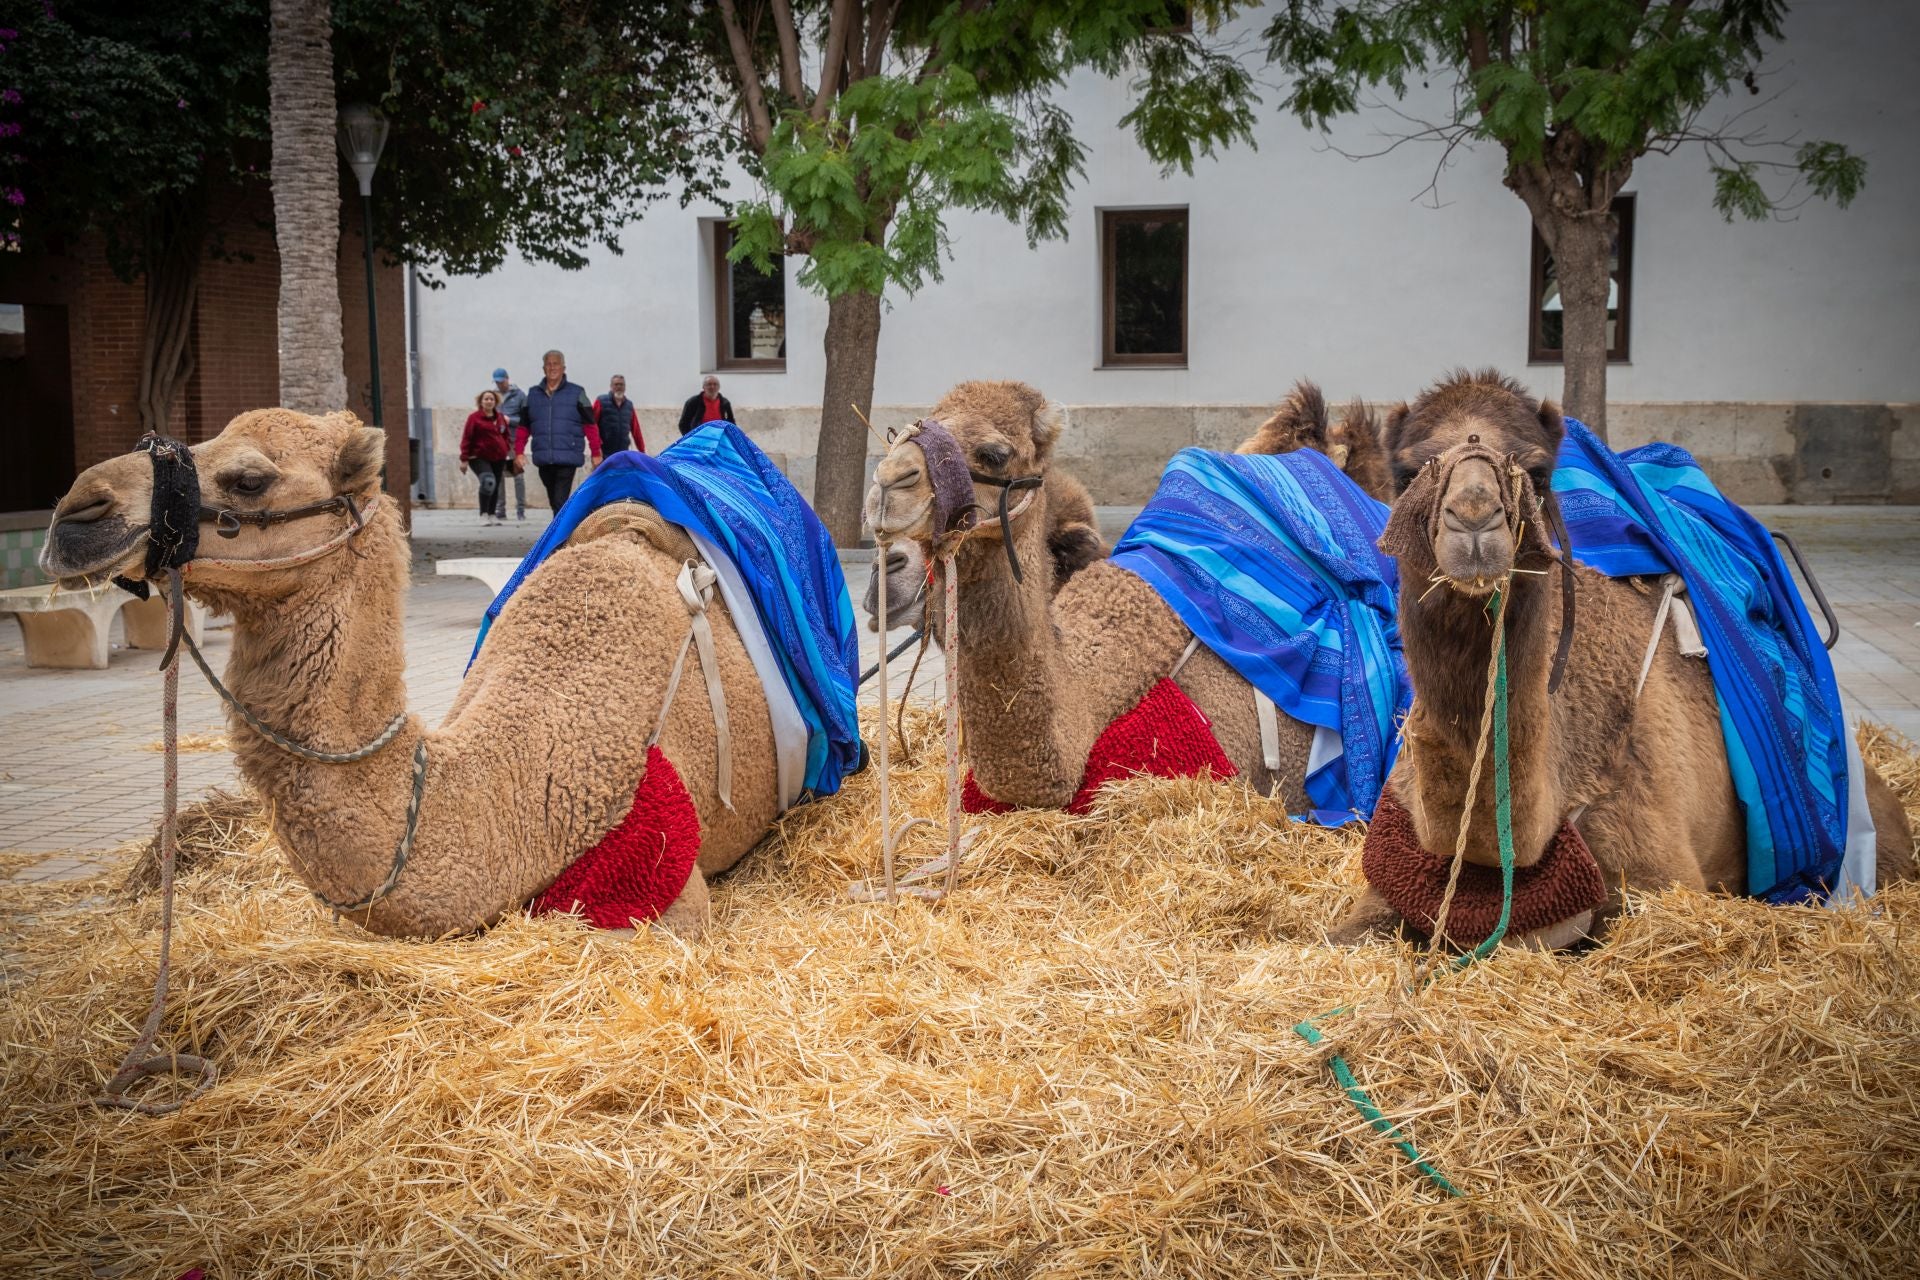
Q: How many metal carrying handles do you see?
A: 1